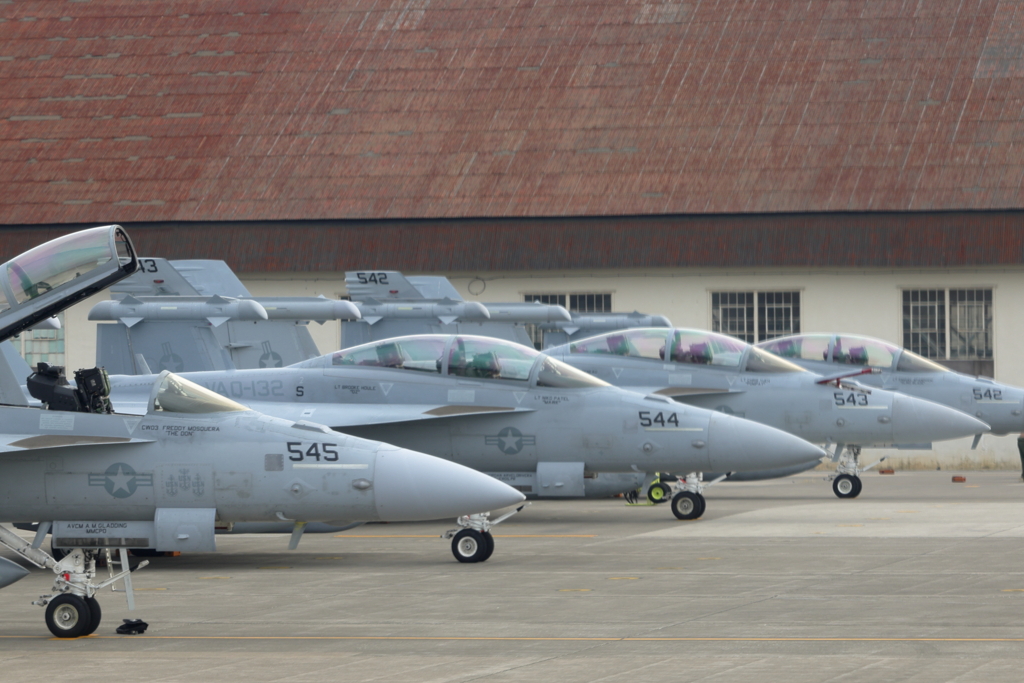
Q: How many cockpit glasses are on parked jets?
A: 4